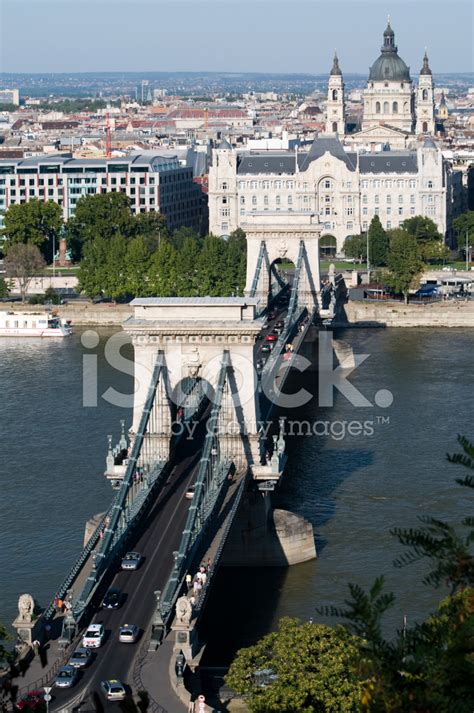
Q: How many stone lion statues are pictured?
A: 2